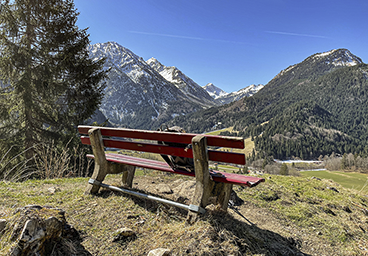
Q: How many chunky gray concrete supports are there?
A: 2